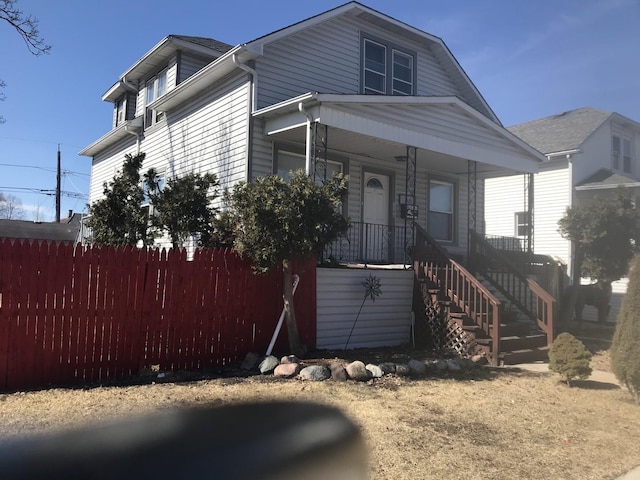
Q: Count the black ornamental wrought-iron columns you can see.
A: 4